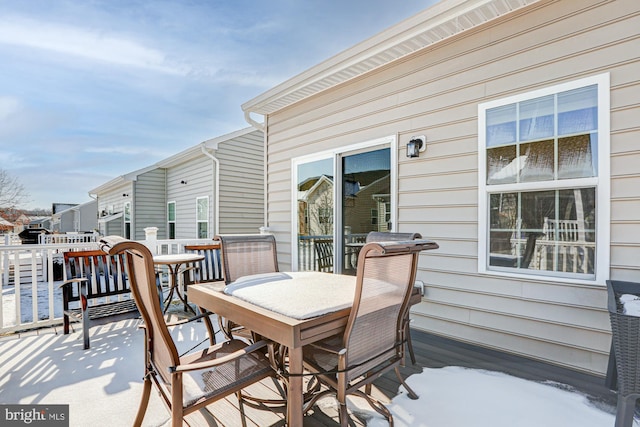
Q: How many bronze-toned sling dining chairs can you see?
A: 4